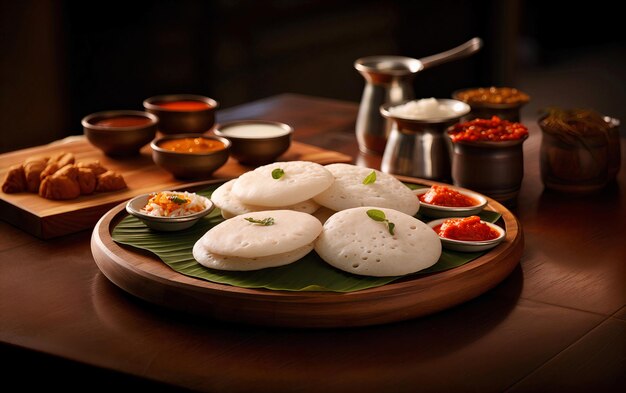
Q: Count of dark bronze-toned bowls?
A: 4